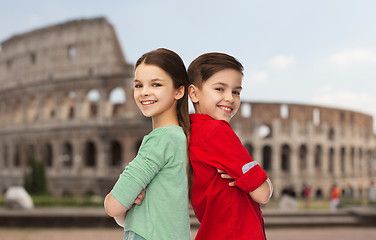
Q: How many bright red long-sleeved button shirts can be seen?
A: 1